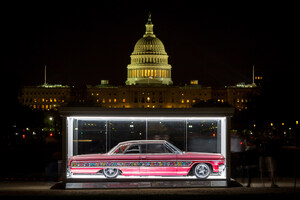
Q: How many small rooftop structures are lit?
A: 2